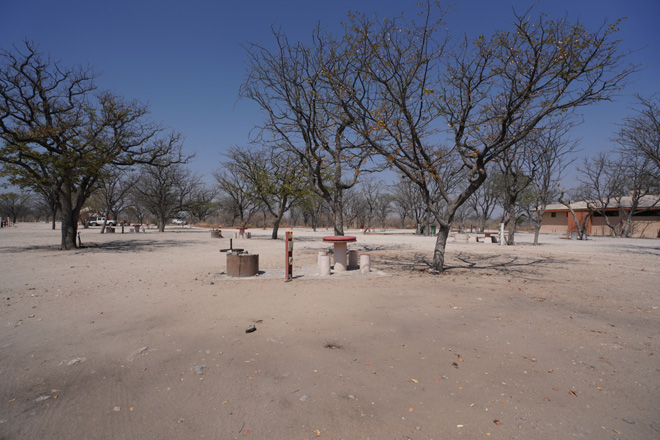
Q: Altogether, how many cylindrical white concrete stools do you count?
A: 4